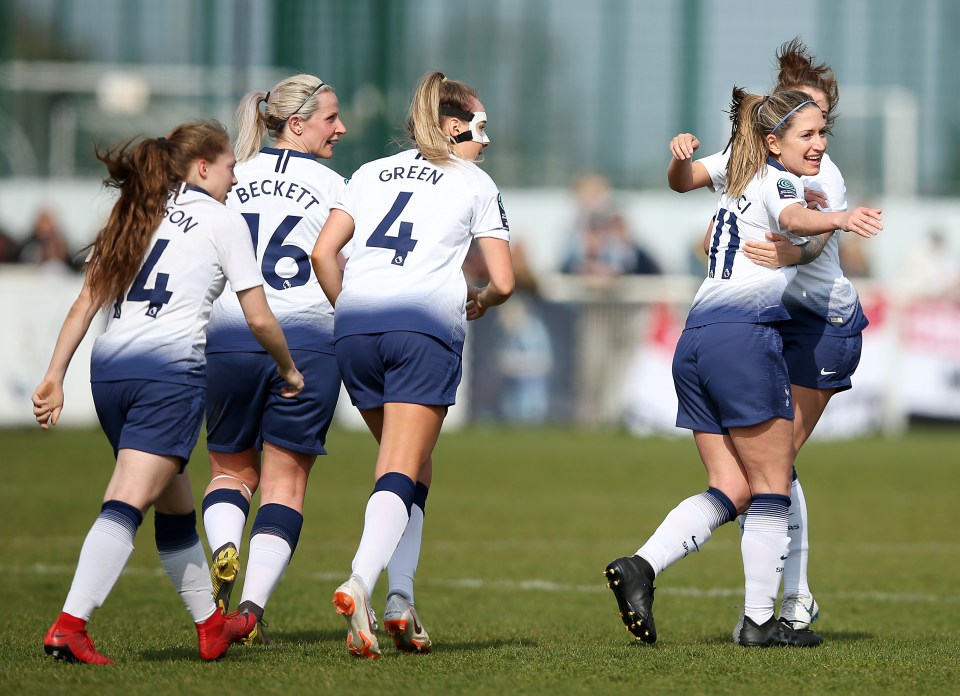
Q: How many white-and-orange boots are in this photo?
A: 2